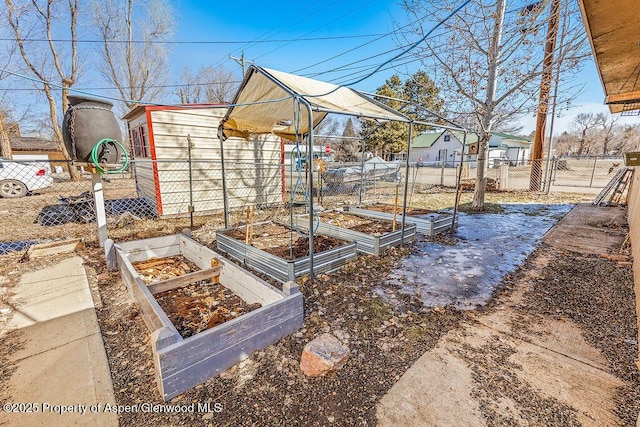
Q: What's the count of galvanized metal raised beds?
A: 3